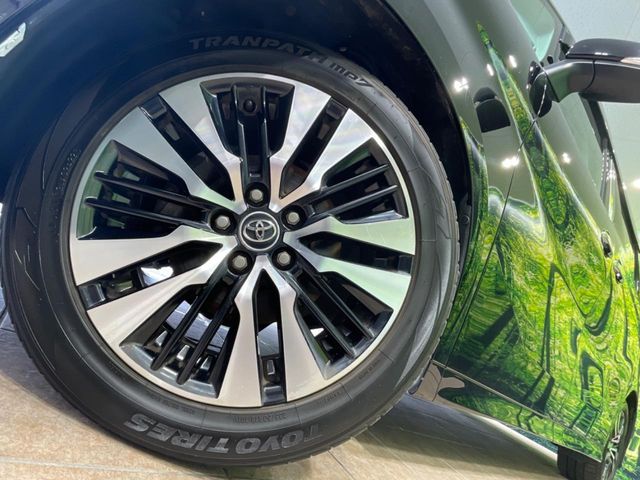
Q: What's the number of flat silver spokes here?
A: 10